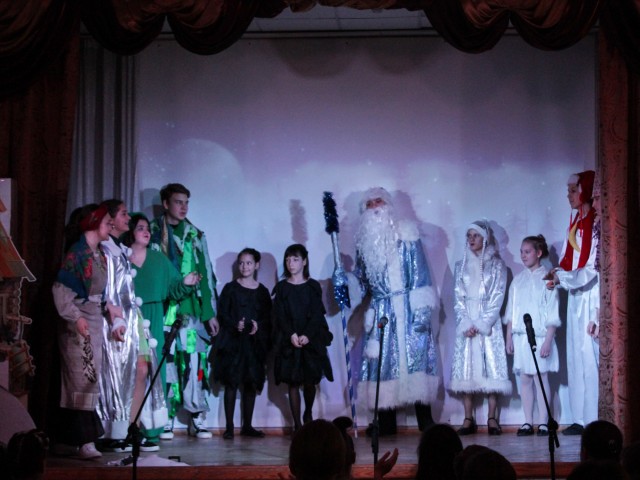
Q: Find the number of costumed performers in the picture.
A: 10